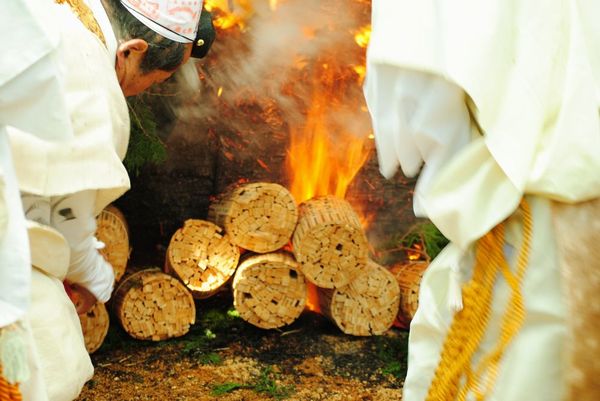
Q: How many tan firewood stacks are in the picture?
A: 9